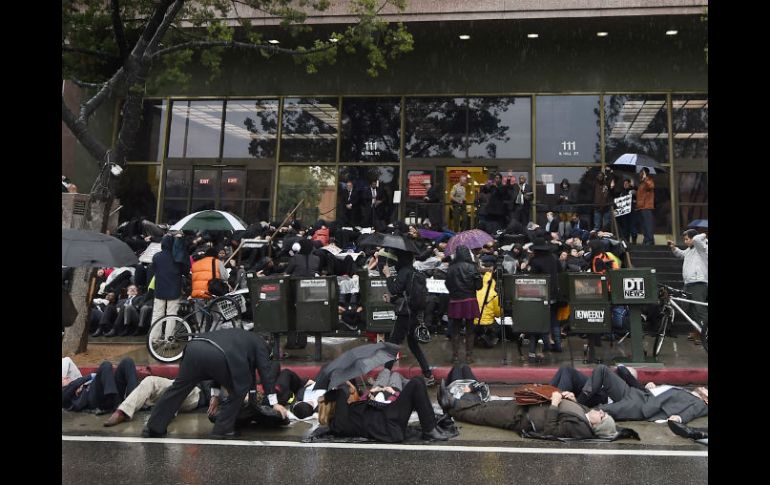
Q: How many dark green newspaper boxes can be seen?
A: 6